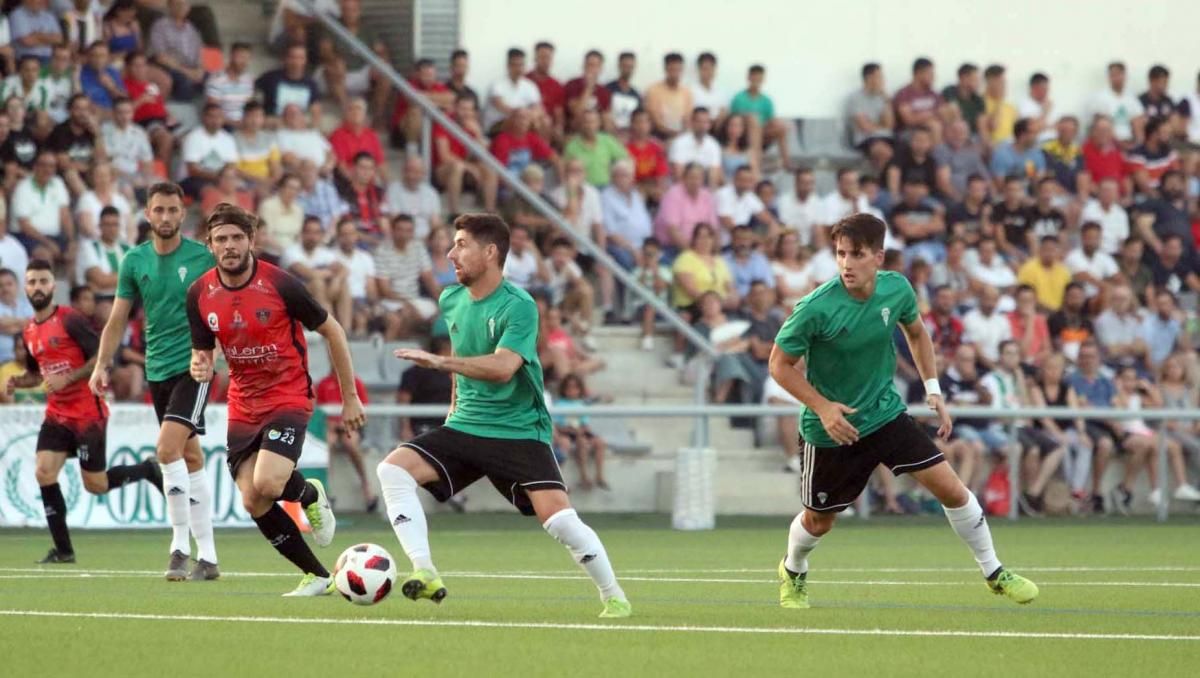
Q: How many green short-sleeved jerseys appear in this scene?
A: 3